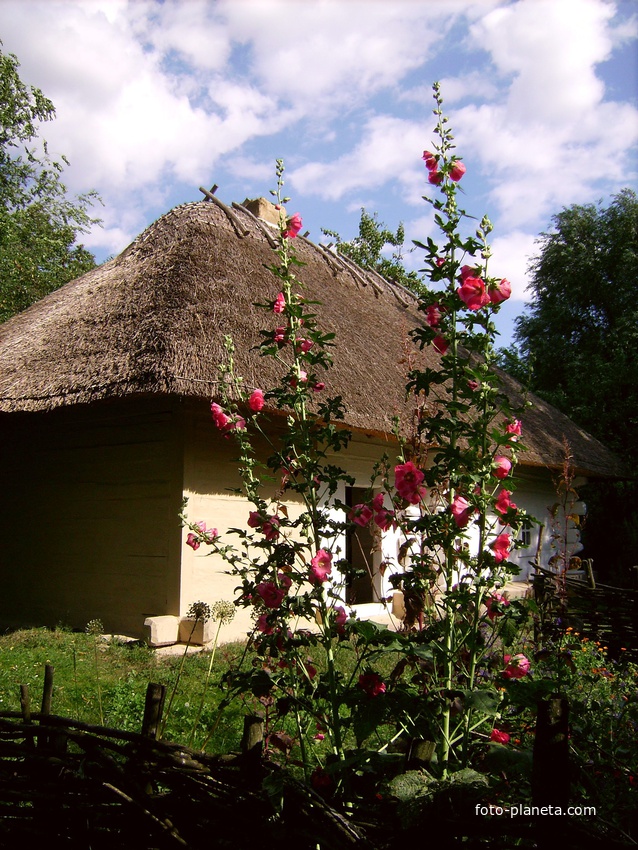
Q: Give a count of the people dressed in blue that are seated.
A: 0